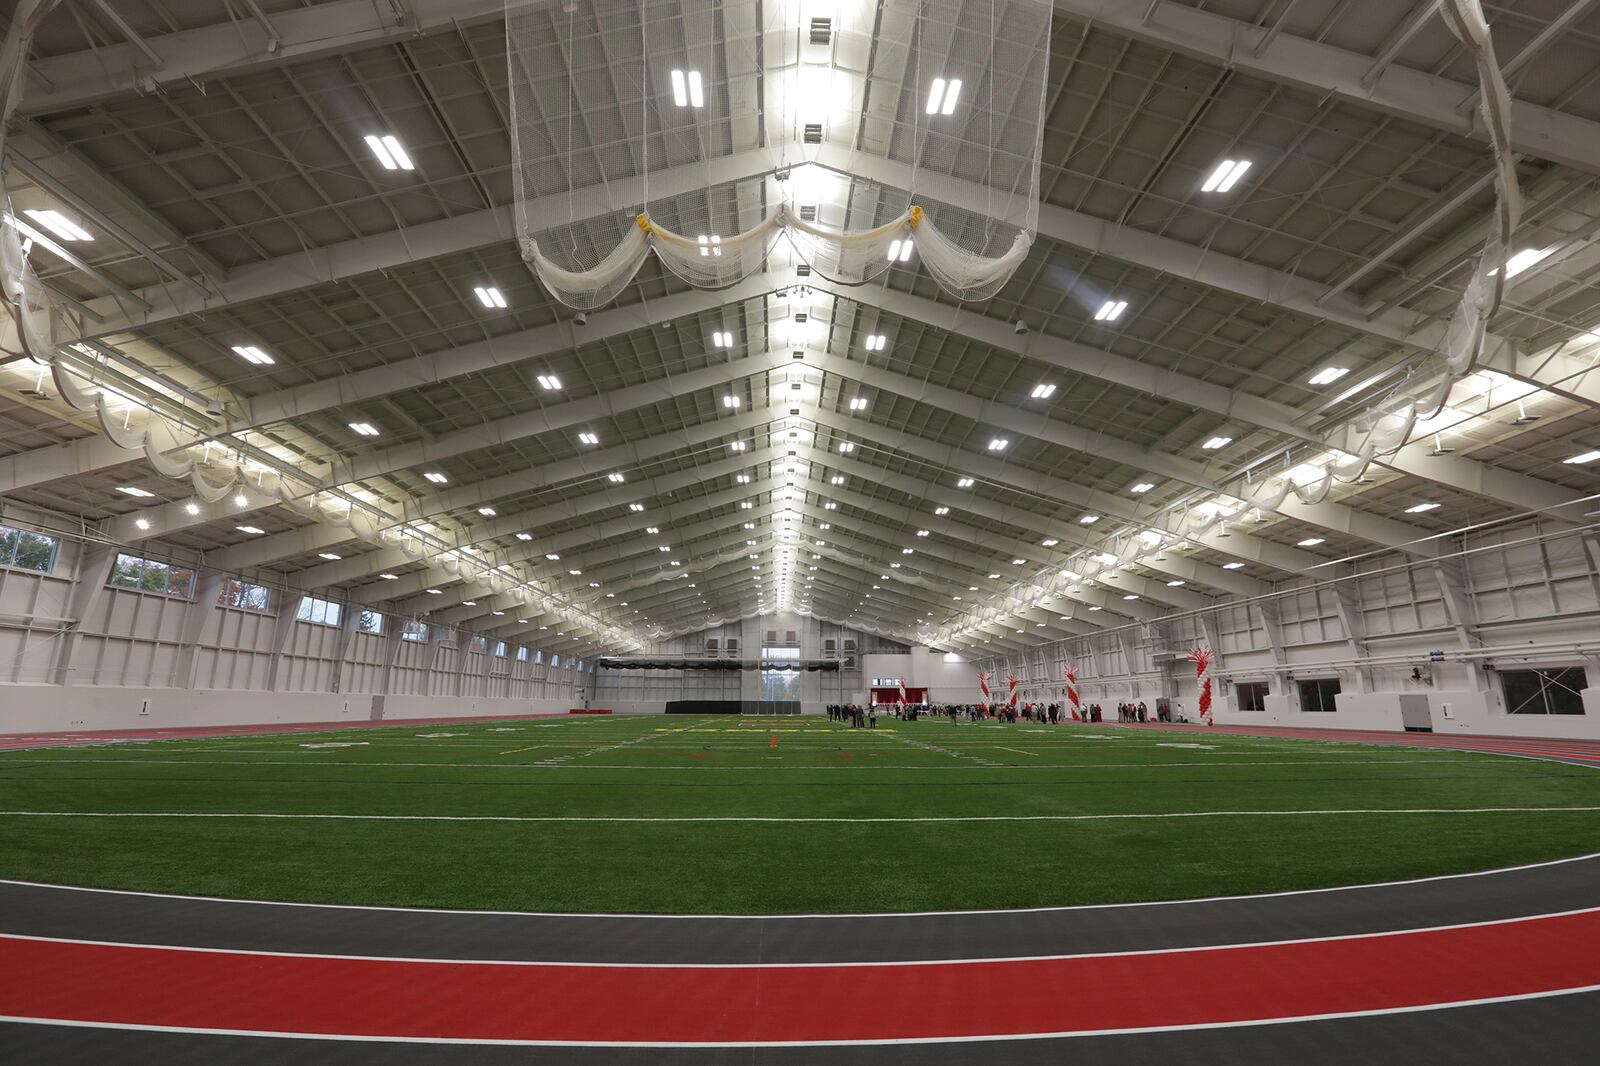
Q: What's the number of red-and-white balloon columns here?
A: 5